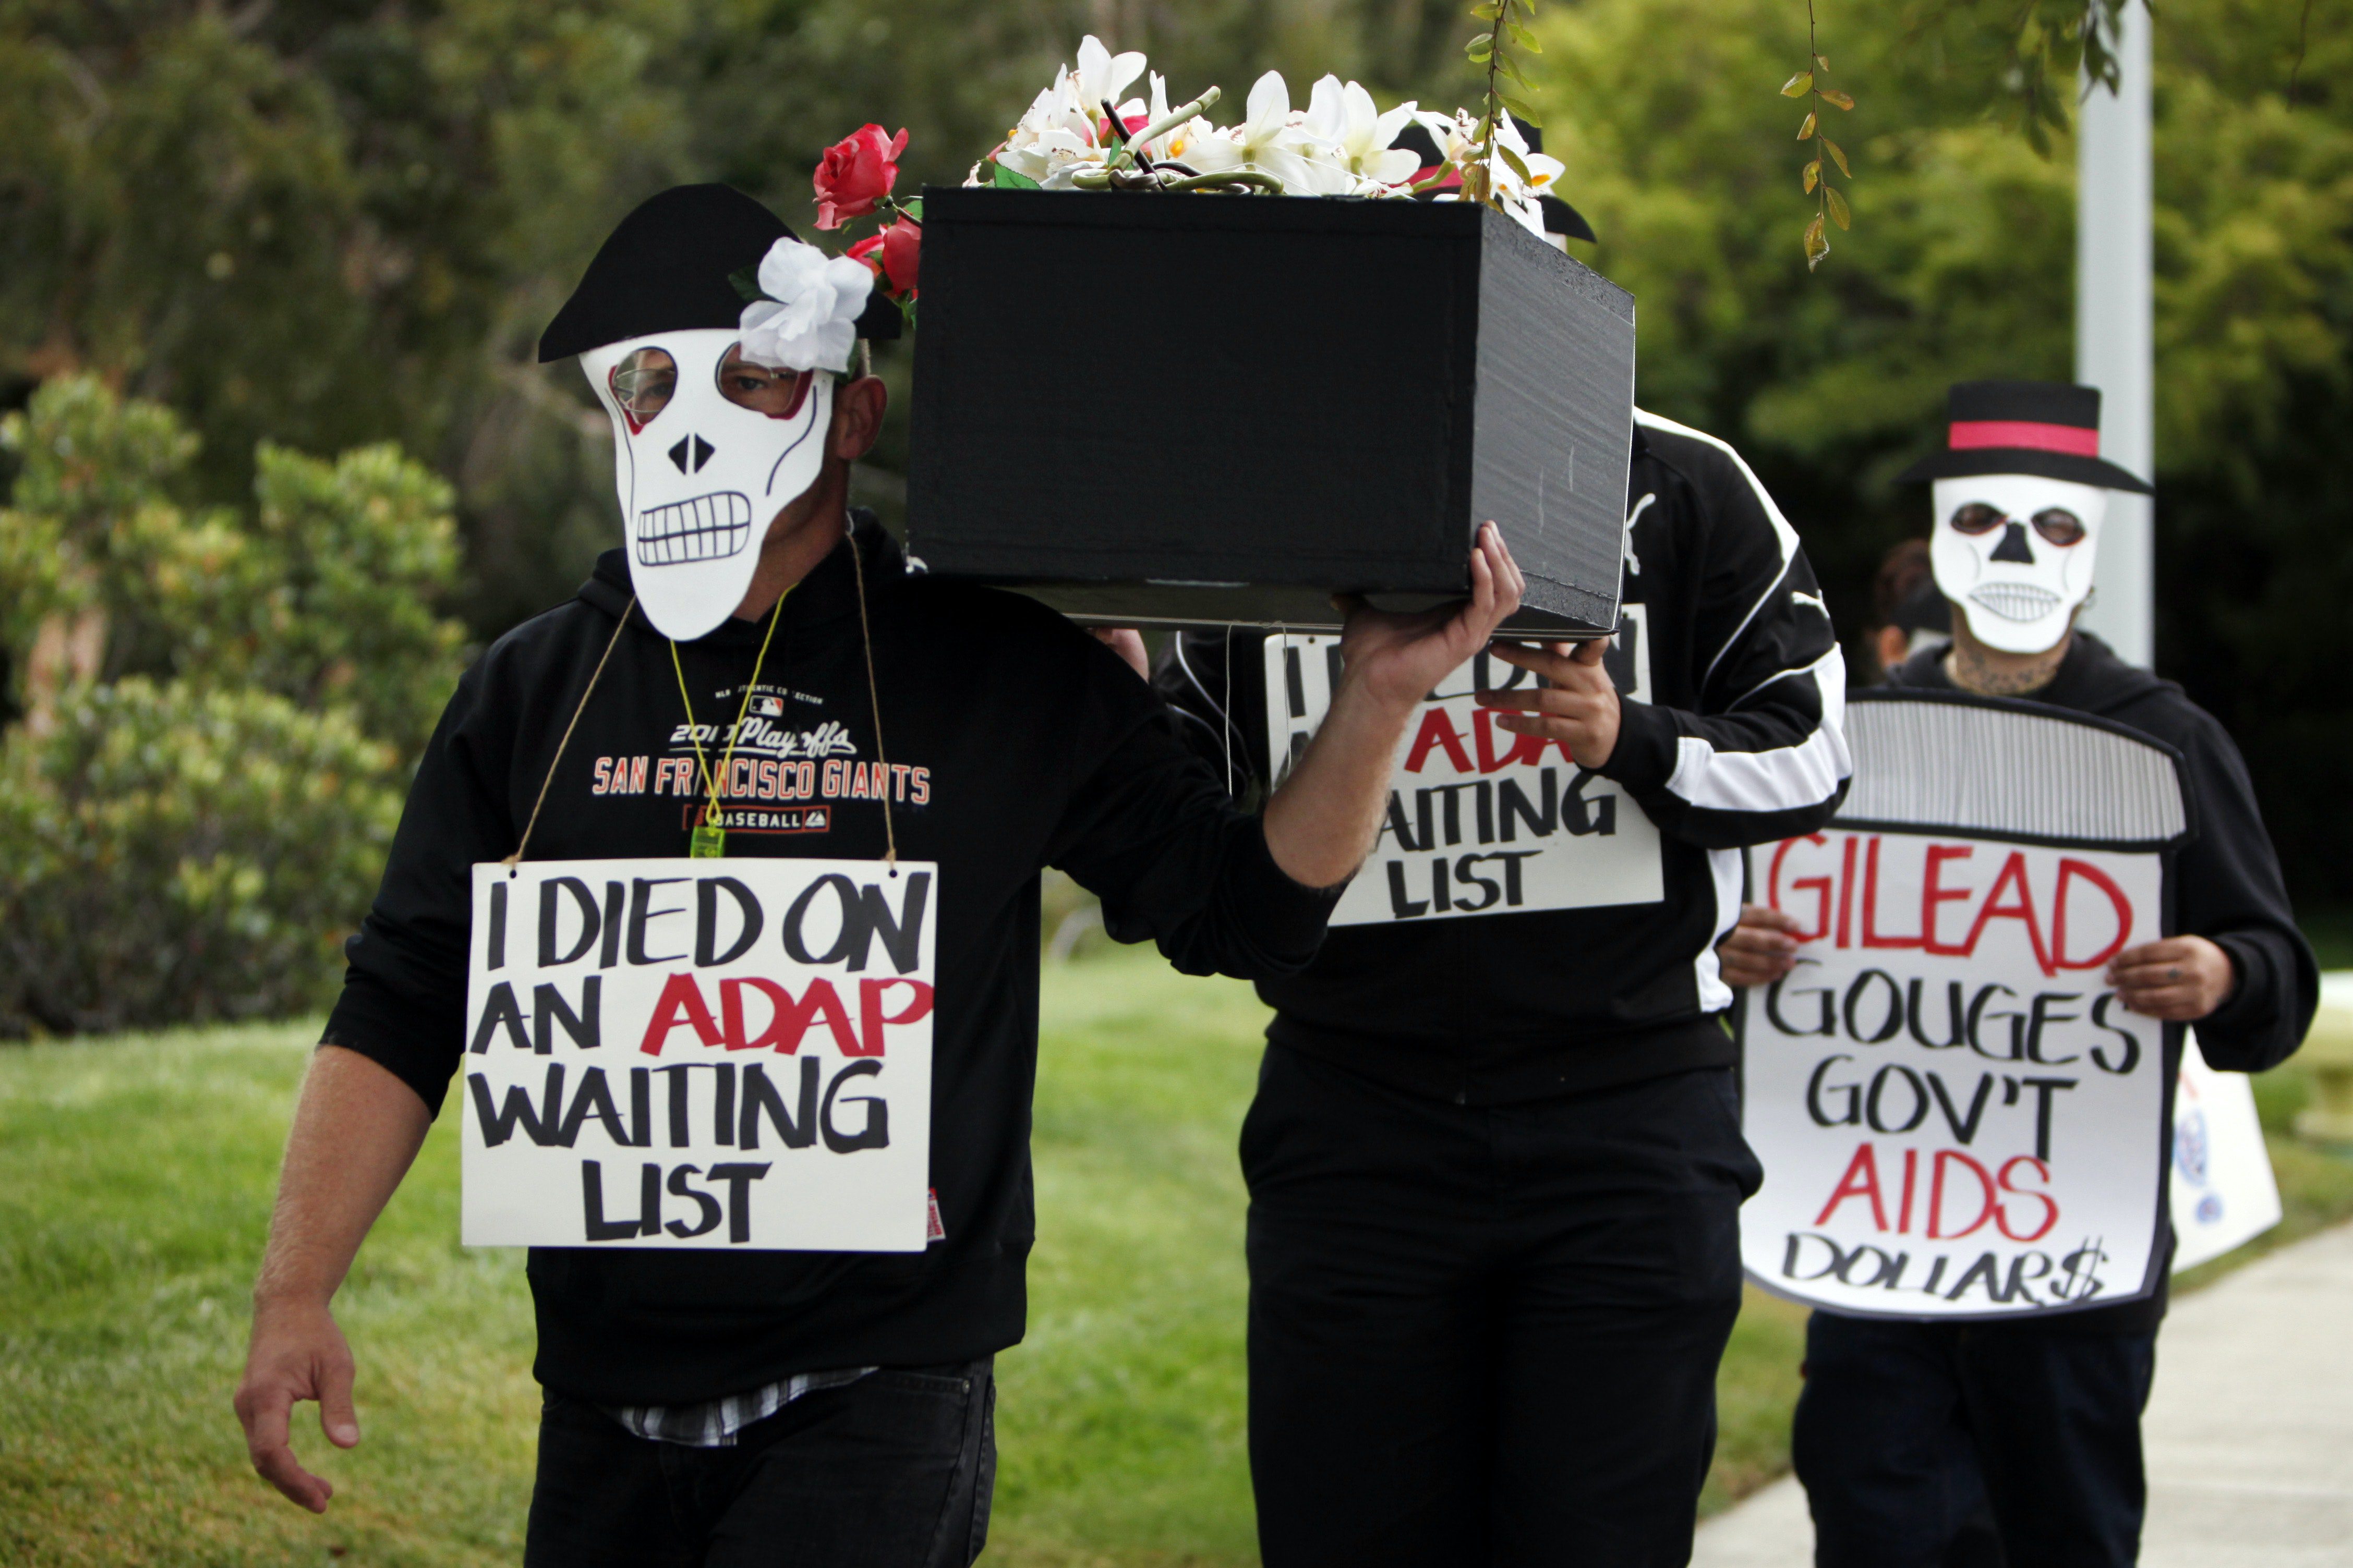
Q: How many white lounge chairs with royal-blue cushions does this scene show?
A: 0